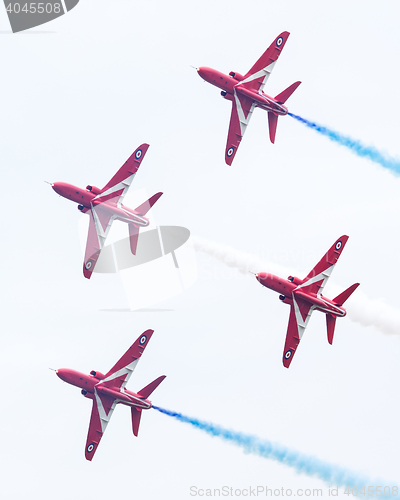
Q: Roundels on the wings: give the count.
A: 8